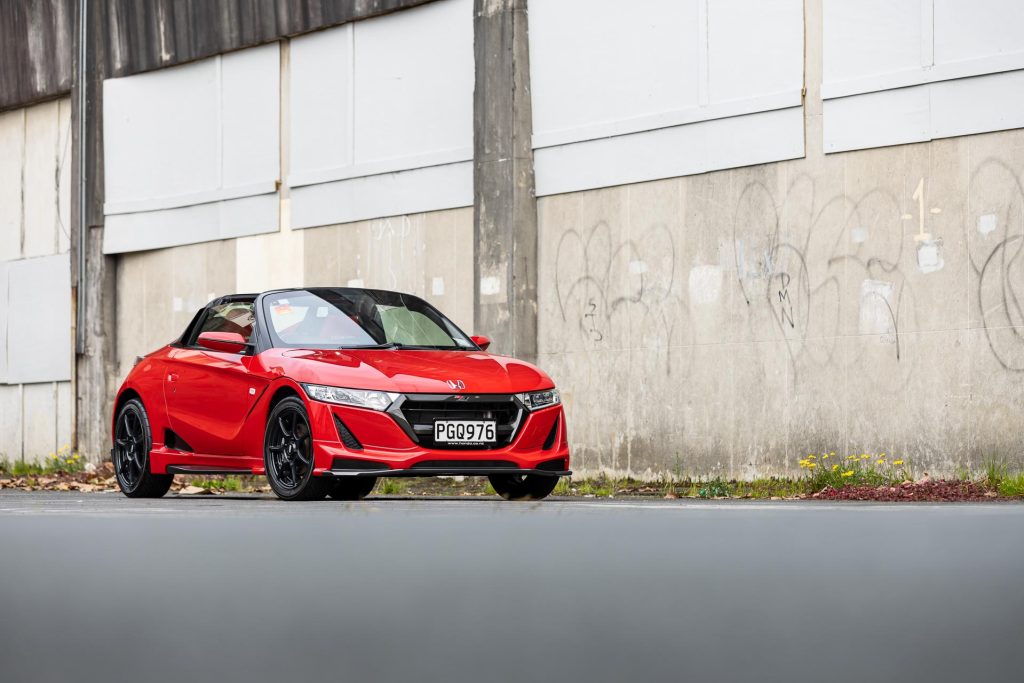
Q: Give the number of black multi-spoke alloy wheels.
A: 2